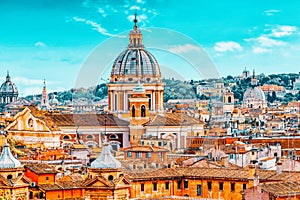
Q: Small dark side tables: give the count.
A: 0